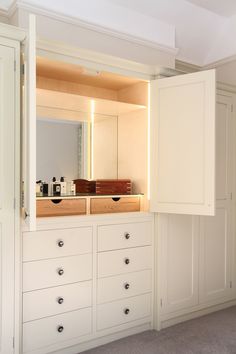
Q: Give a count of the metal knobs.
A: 8